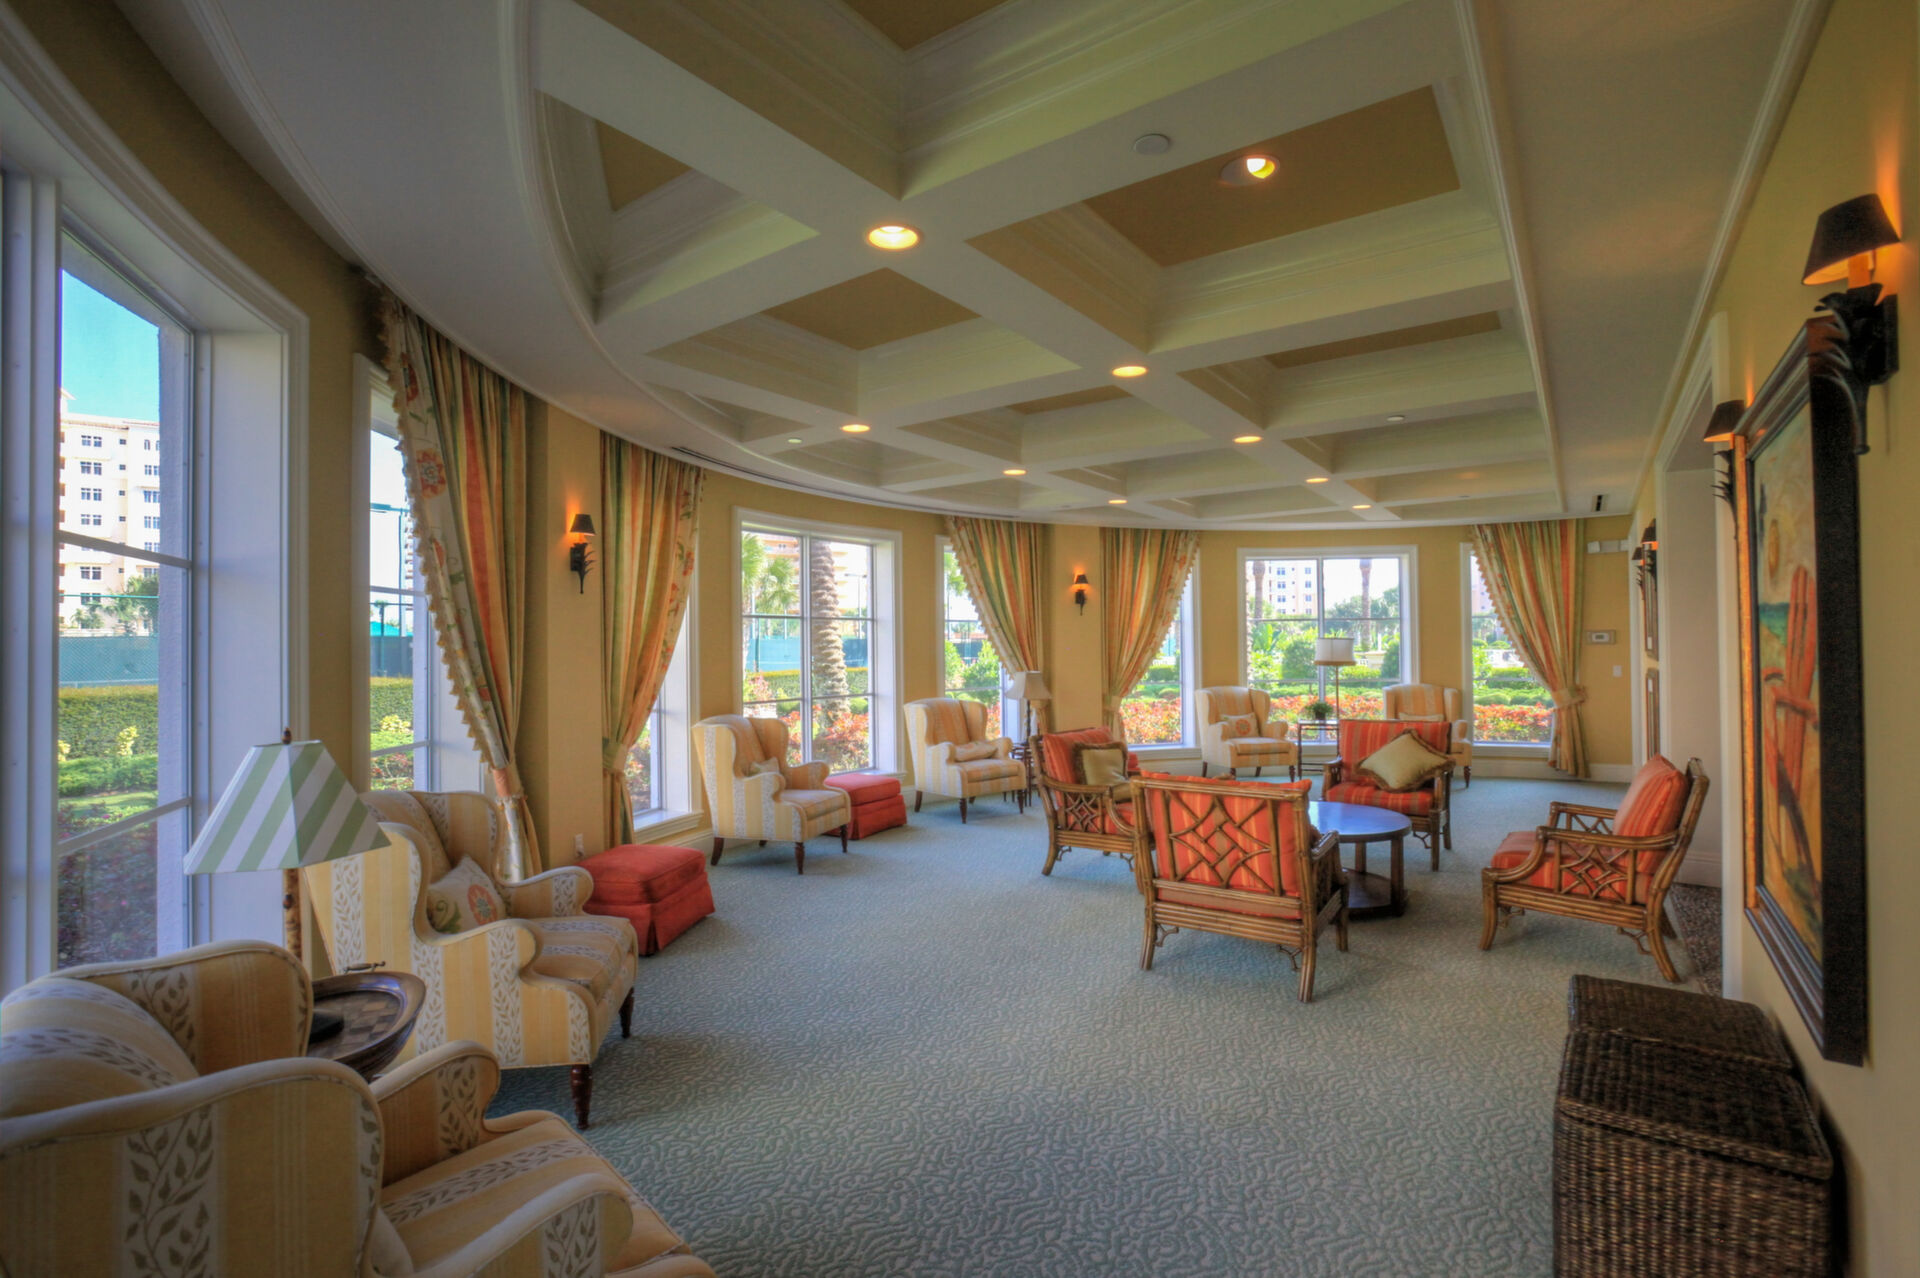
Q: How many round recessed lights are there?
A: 9